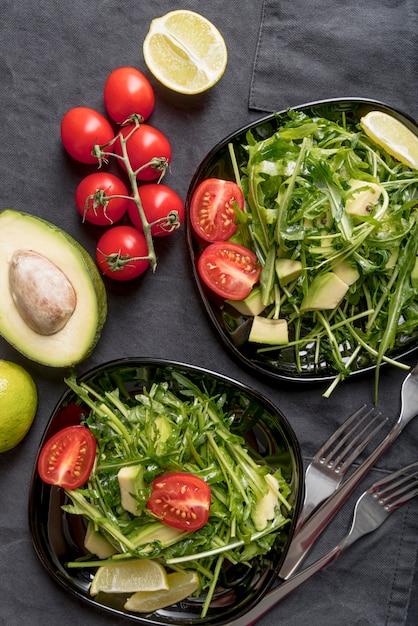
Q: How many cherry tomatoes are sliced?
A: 4